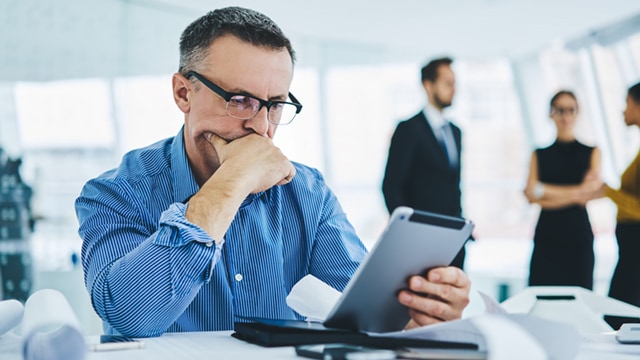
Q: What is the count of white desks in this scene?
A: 1